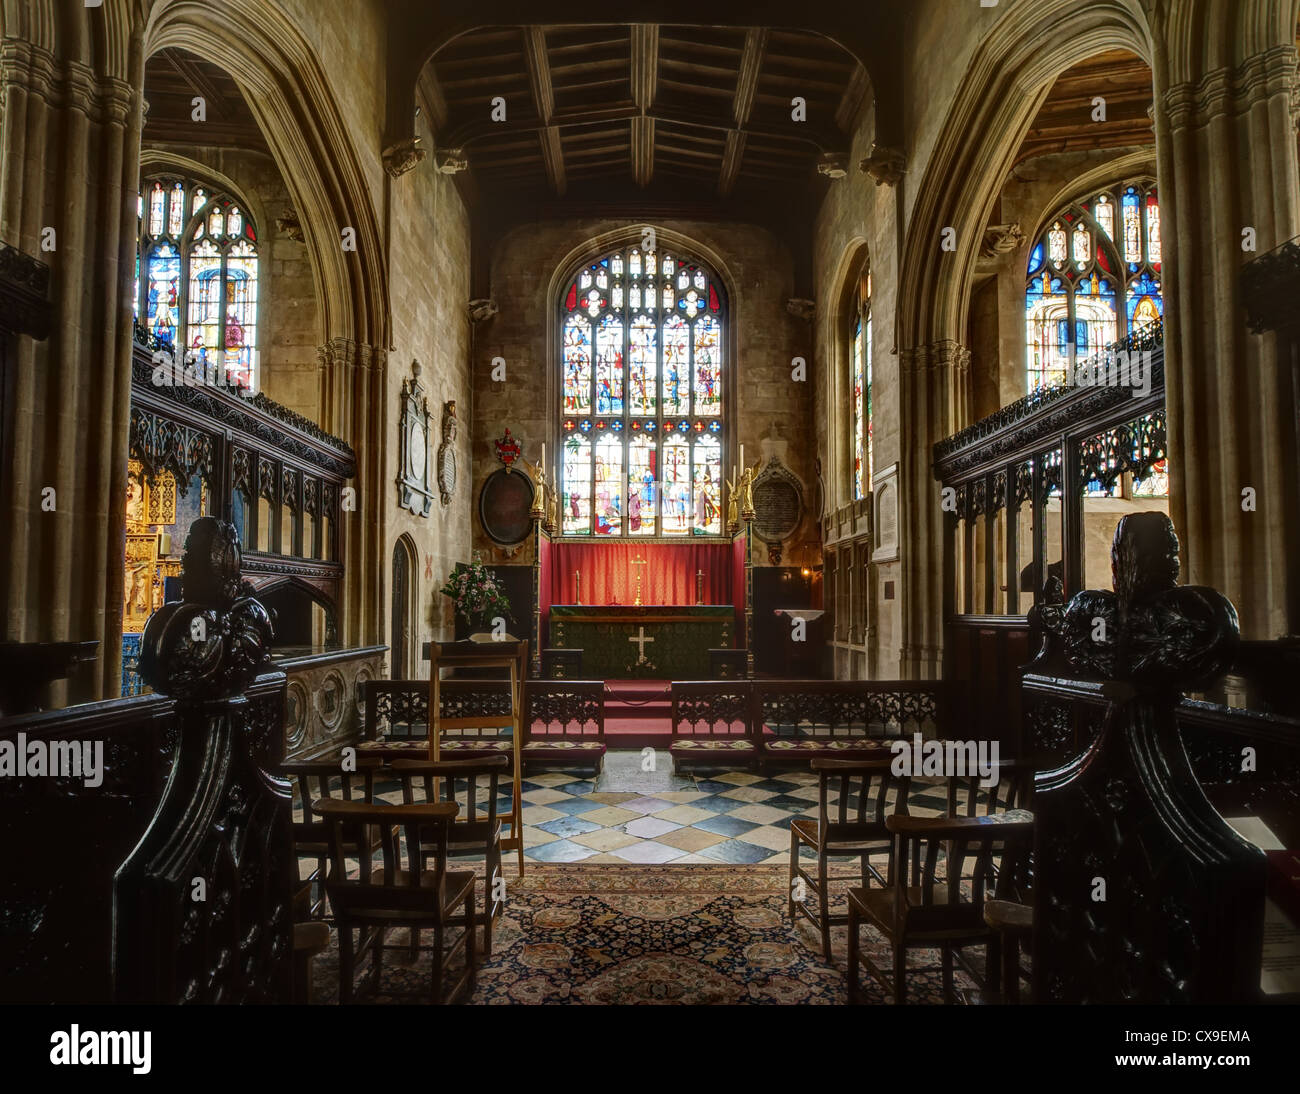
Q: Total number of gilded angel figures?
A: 4